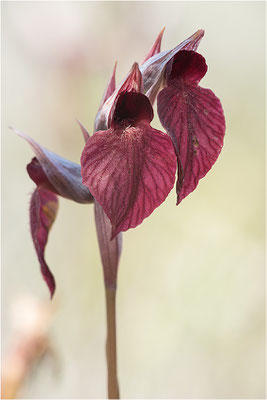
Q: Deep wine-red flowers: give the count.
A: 3